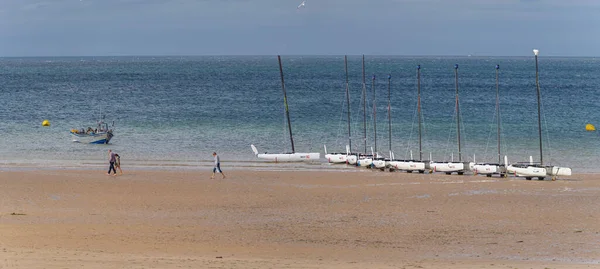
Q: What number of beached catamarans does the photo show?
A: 9